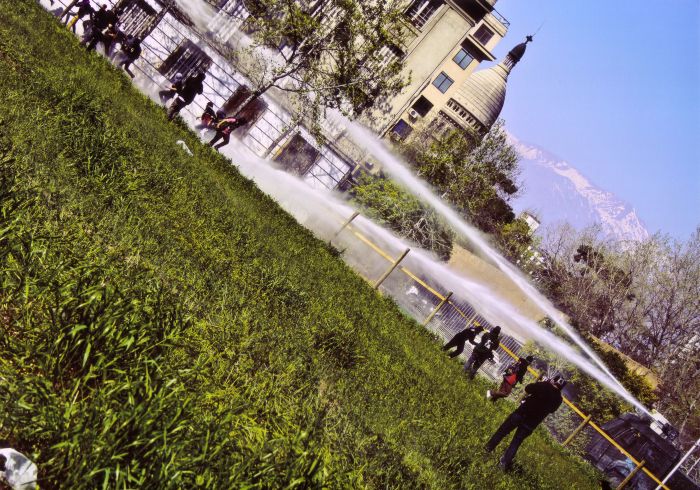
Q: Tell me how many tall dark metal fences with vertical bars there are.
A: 1